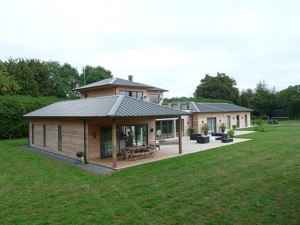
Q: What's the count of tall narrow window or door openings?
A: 6